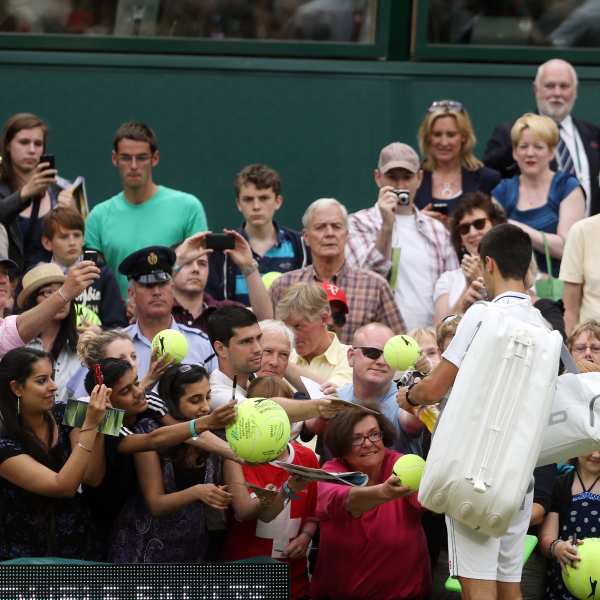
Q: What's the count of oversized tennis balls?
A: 7